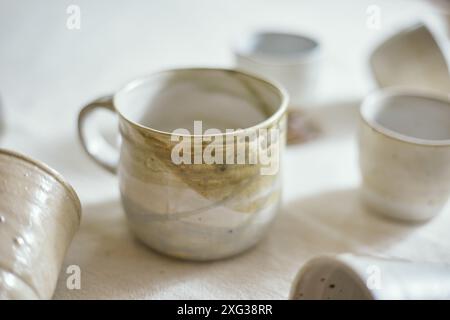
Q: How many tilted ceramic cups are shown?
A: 3